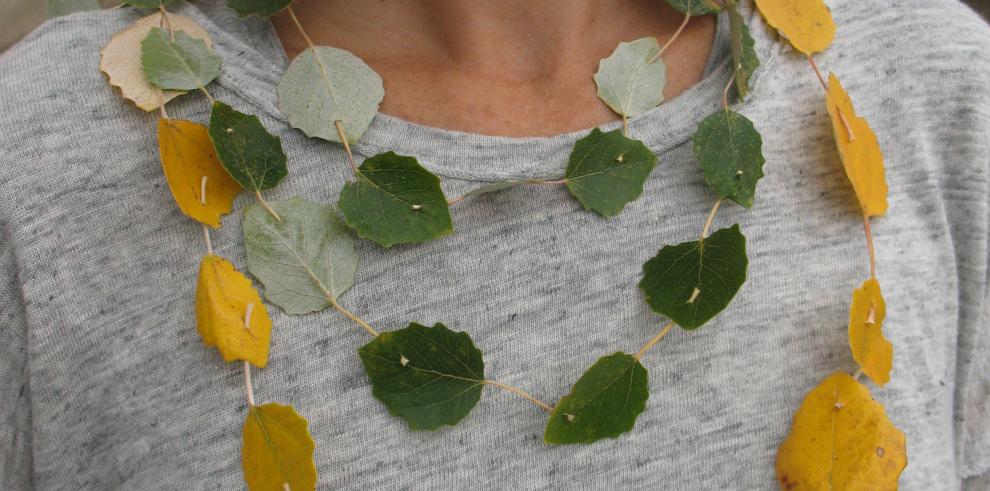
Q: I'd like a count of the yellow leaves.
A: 7